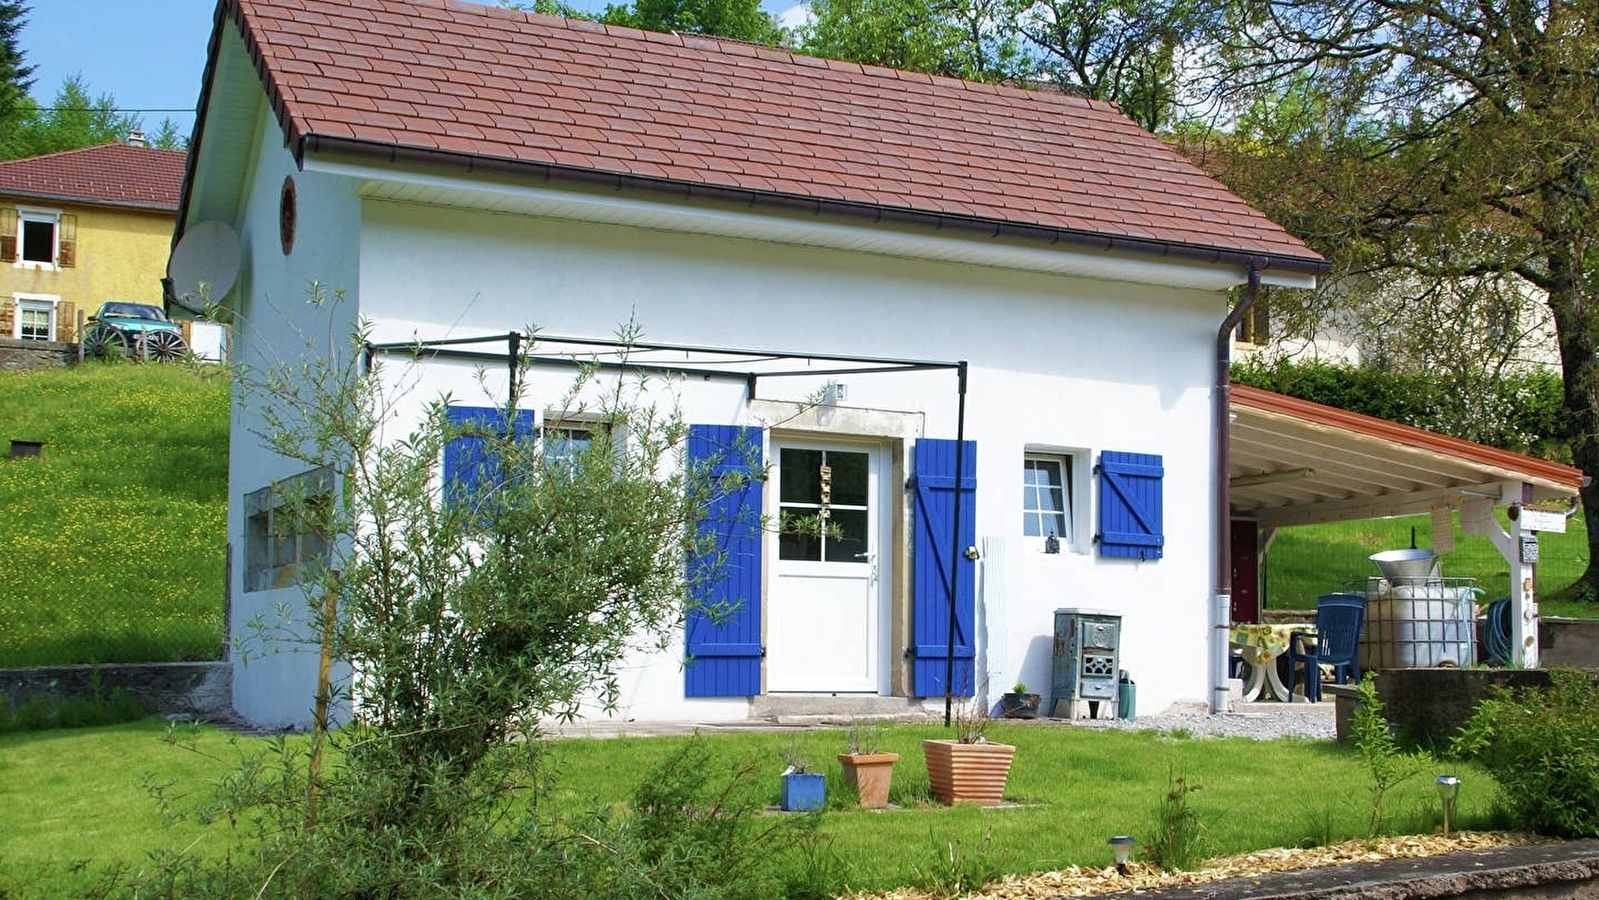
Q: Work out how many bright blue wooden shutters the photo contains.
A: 4